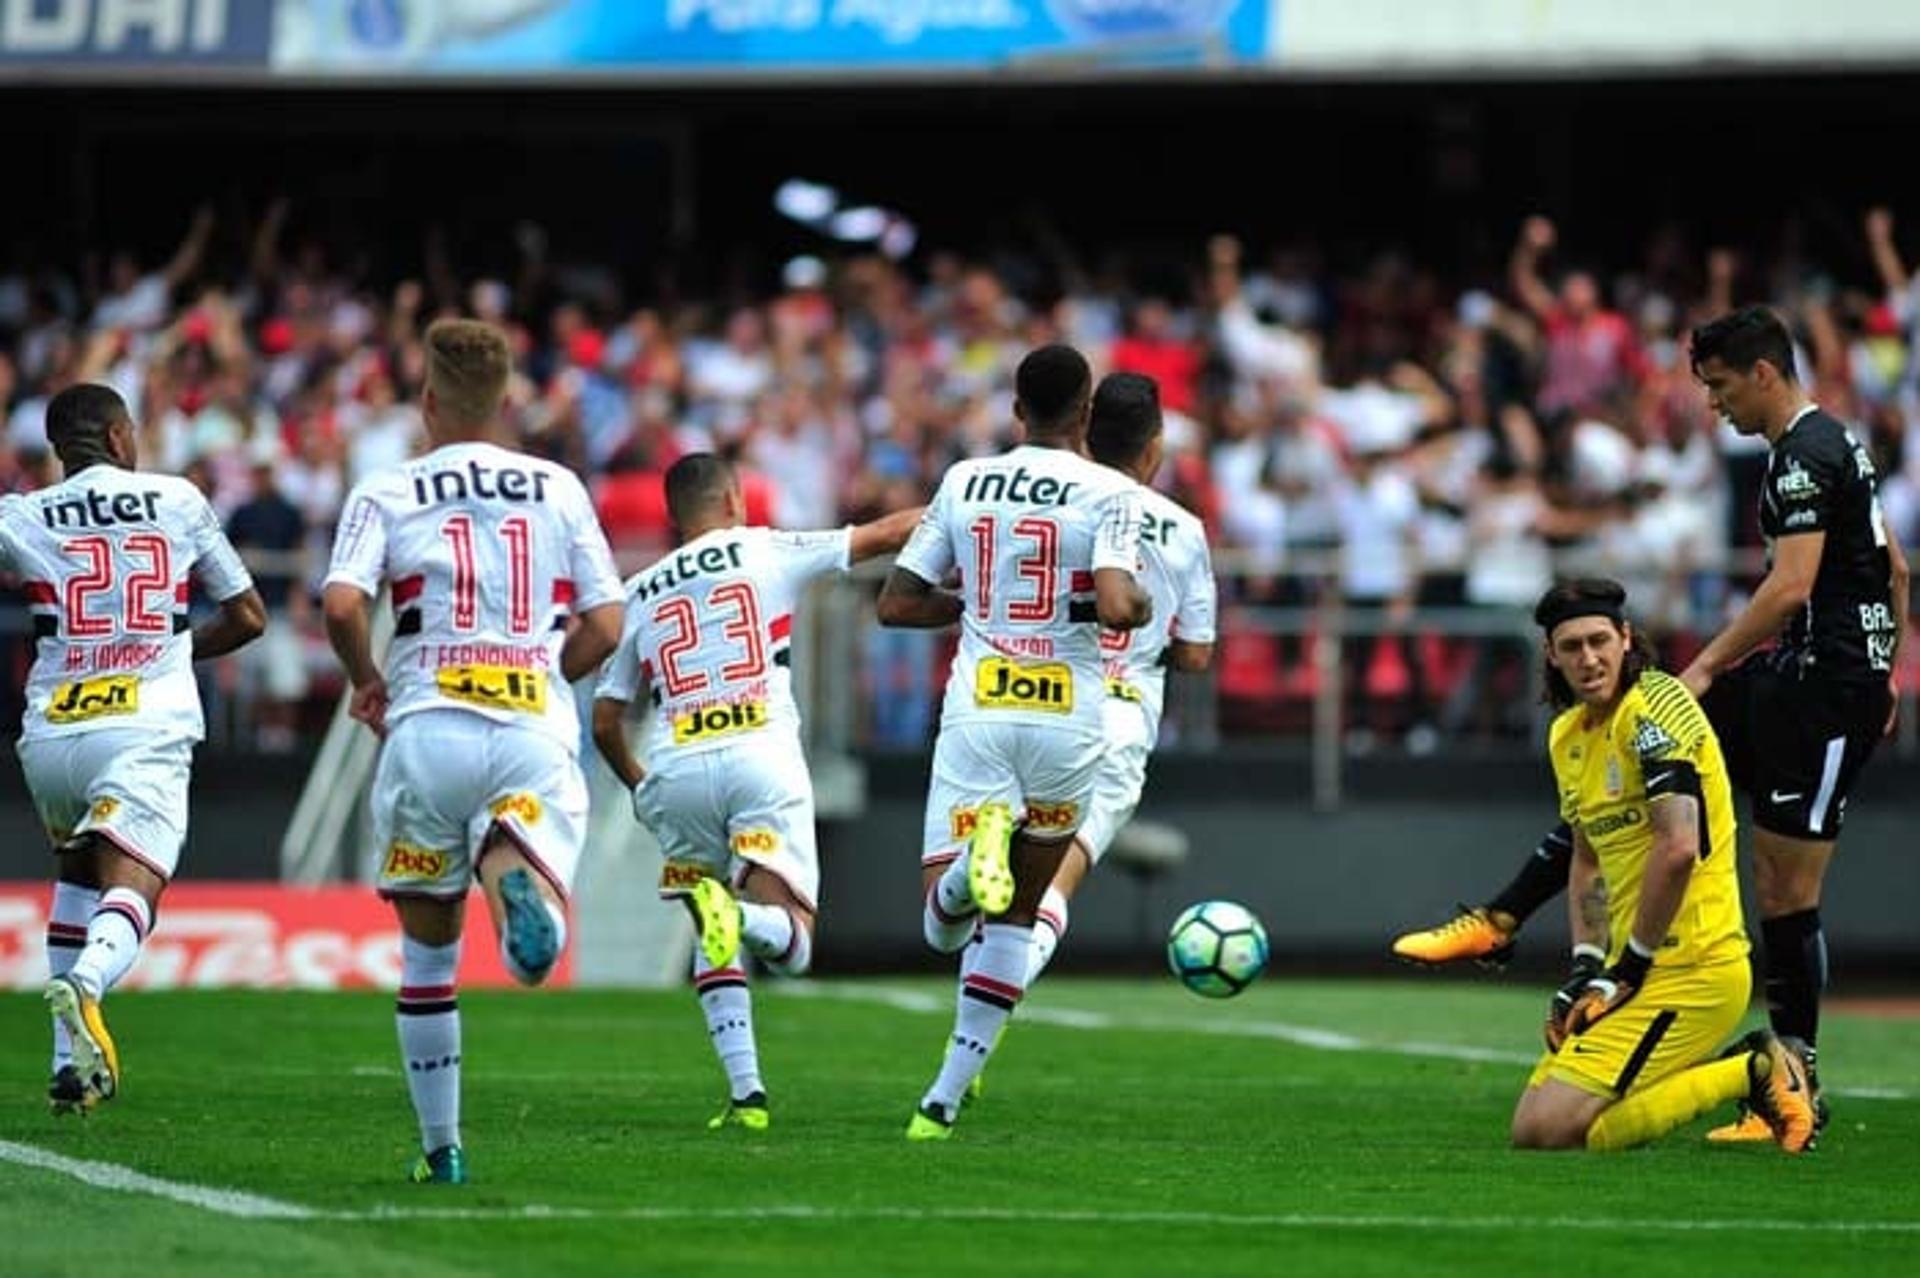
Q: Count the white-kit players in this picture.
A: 5